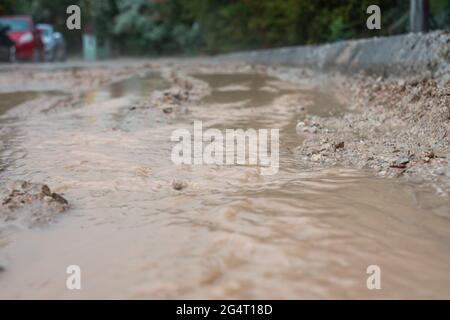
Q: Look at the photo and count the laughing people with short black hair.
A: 0